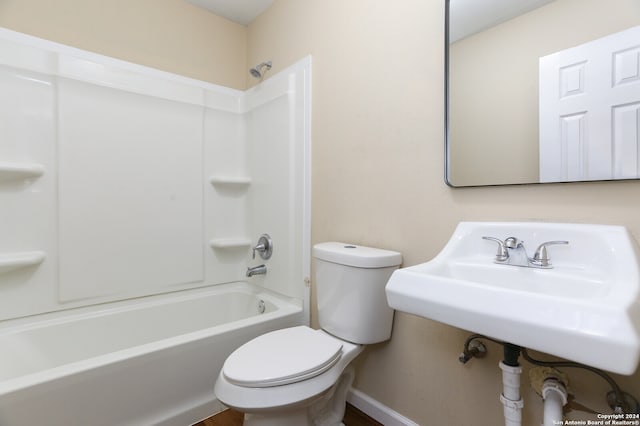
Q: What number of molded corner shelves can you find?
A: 4